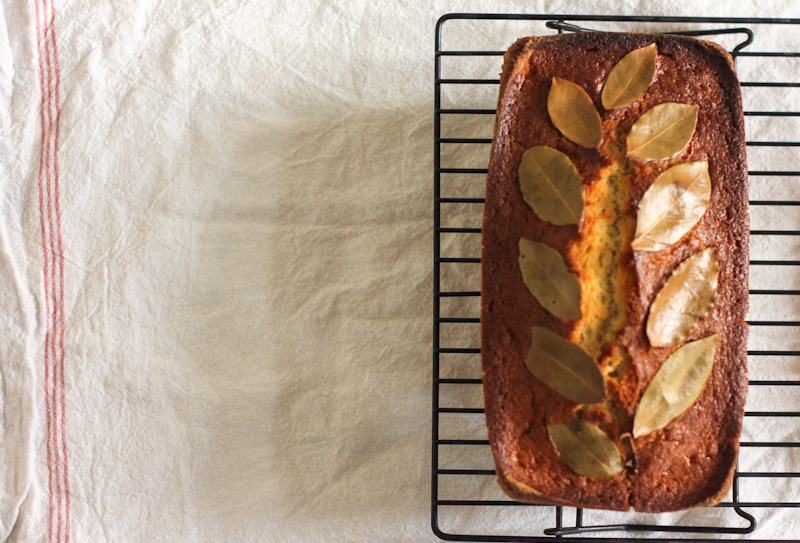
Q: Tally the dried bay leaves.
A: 10